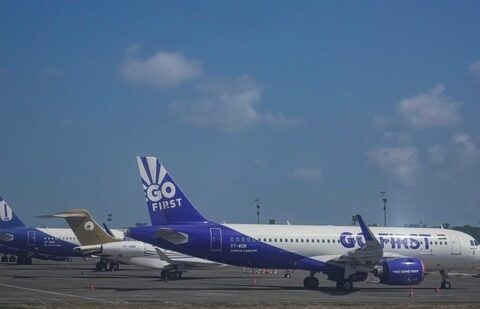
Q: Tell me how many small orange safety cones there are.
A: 4